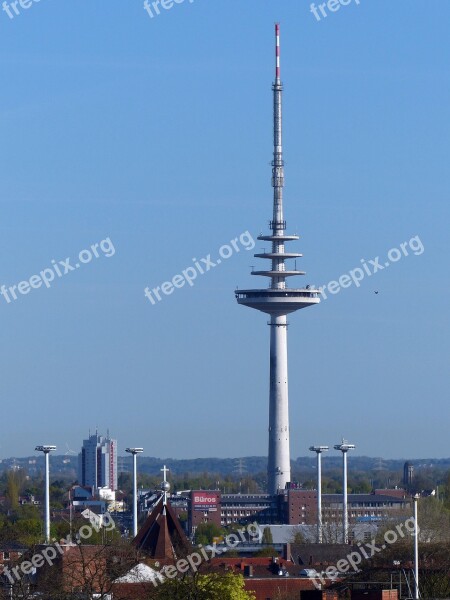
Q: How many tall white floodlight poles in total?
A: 4